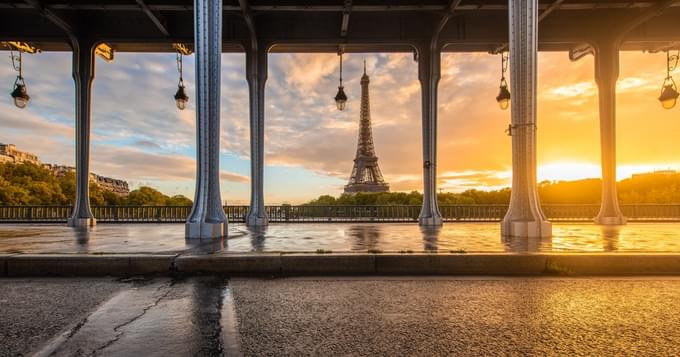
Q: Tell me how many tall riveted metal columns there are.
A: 6